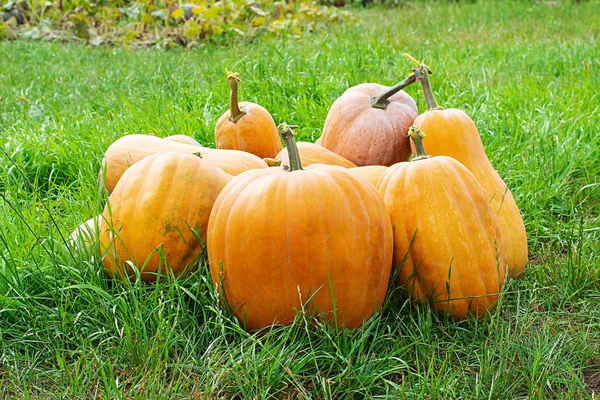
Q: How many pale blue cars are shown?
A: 0